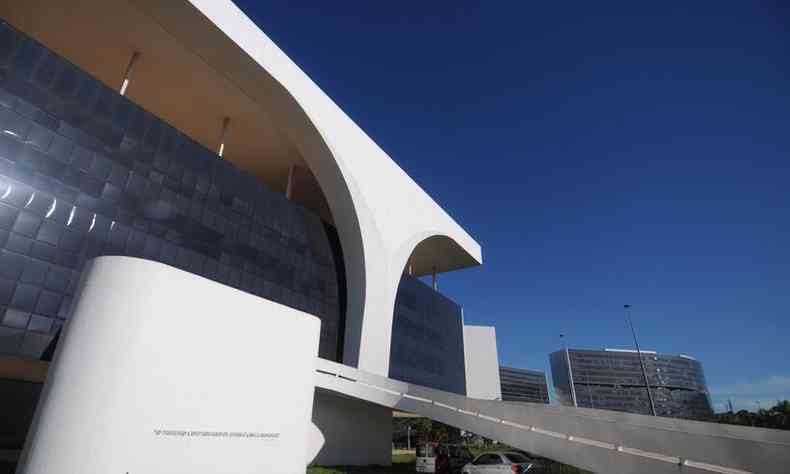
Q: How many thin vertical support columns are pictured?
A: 5